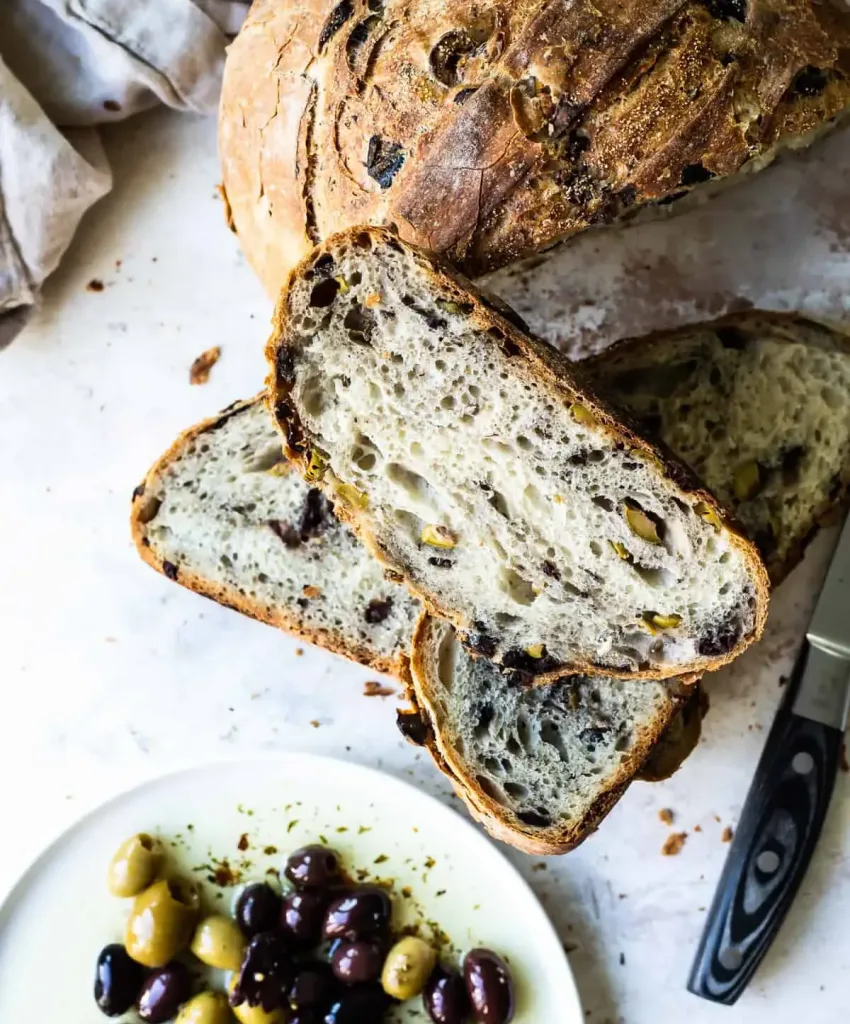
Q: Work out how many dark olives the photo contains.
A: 13